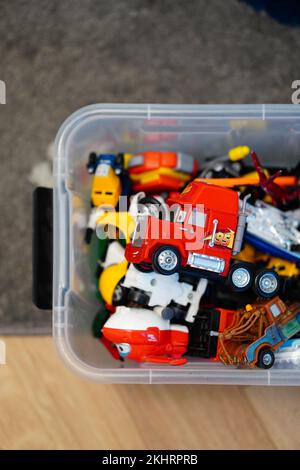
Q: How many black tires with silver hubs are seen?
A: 4